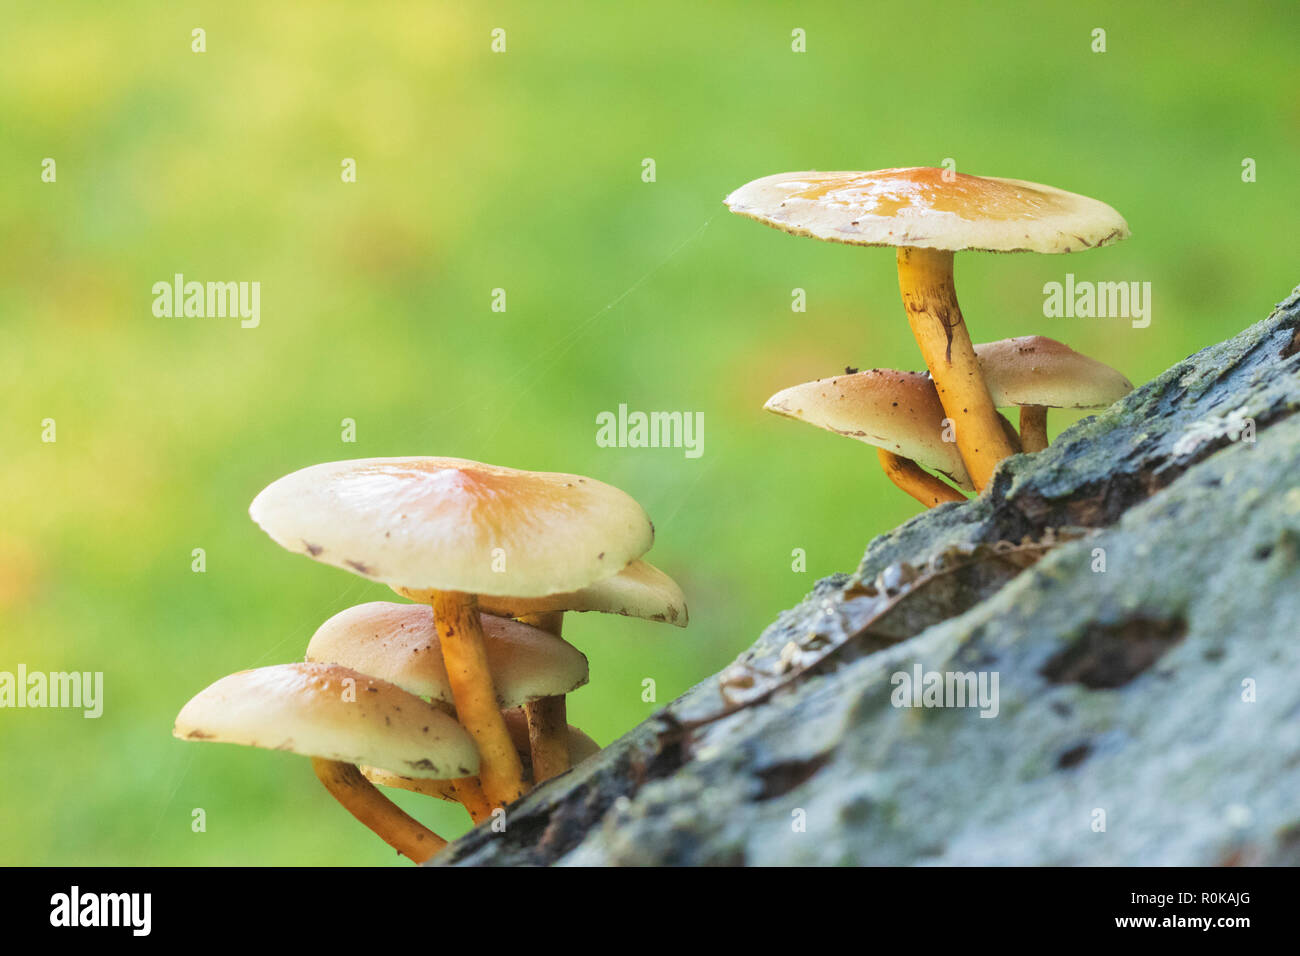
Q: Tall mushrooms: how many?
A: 2